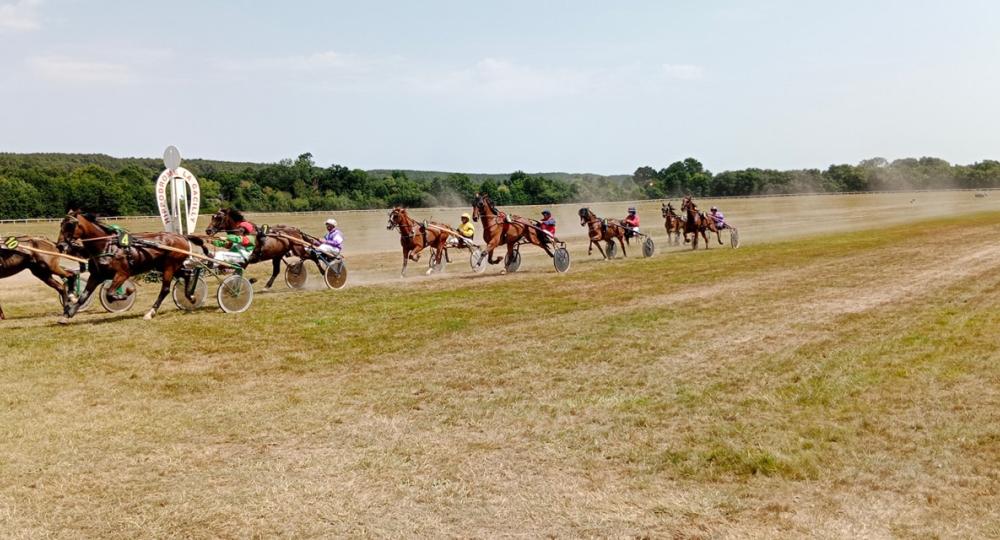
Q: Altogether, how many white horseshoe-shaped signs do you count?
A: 1